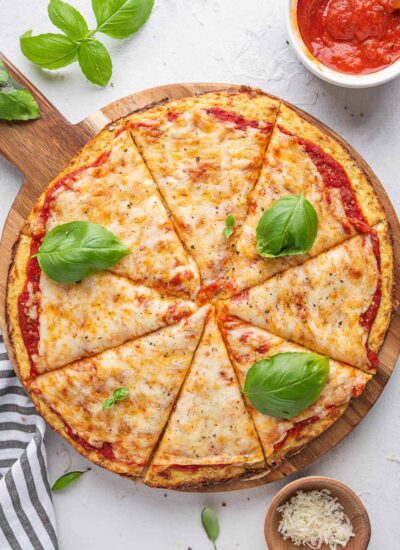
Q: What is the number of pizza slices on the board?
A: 8